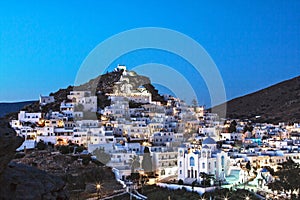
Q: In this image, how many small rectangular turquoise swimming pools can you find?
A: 1